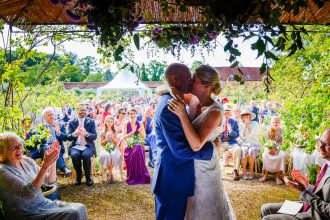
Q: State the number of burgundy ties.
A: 1